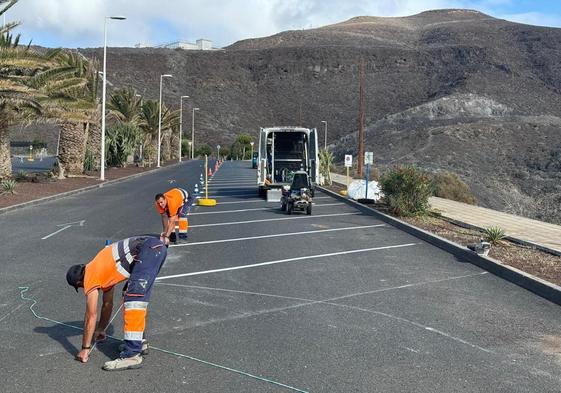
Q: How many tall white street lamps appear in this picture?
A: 5